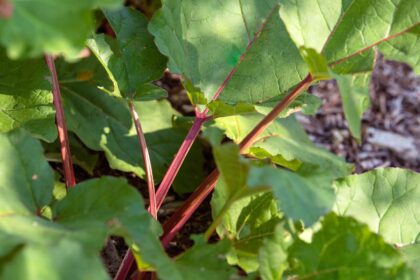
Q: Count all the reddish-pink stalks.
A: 4